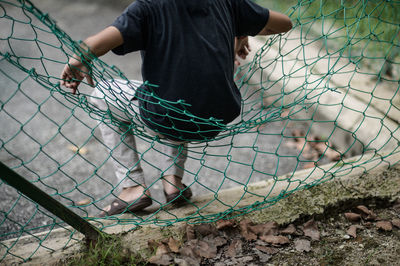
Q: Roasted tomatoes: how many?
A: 0